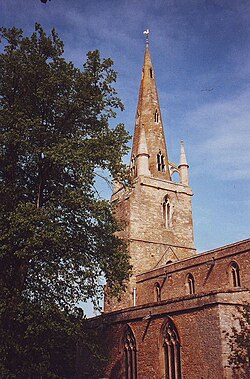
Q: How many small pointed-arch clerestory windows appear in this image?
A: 3